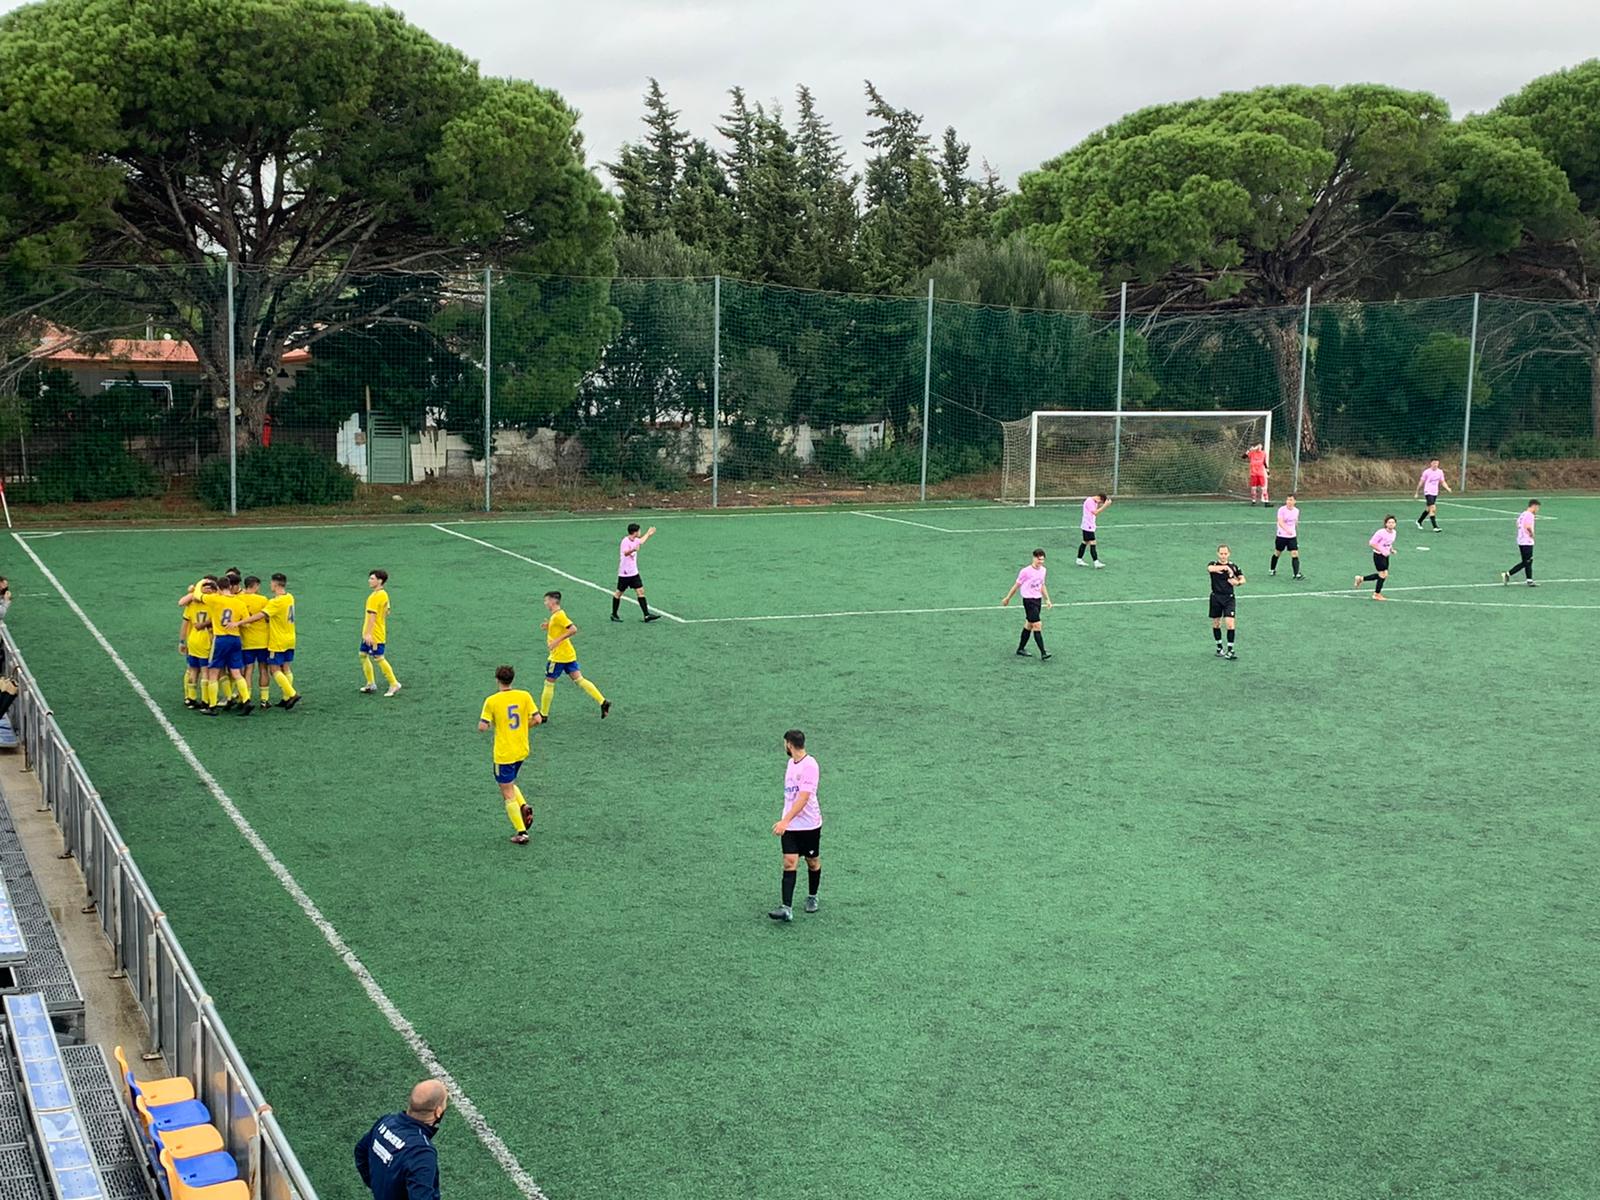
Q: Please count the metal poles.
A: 7